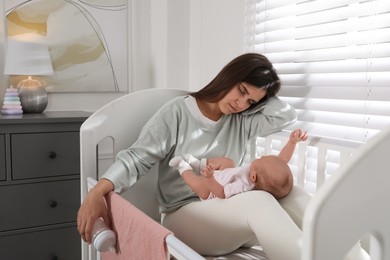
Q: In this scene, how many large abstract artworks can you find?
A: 1